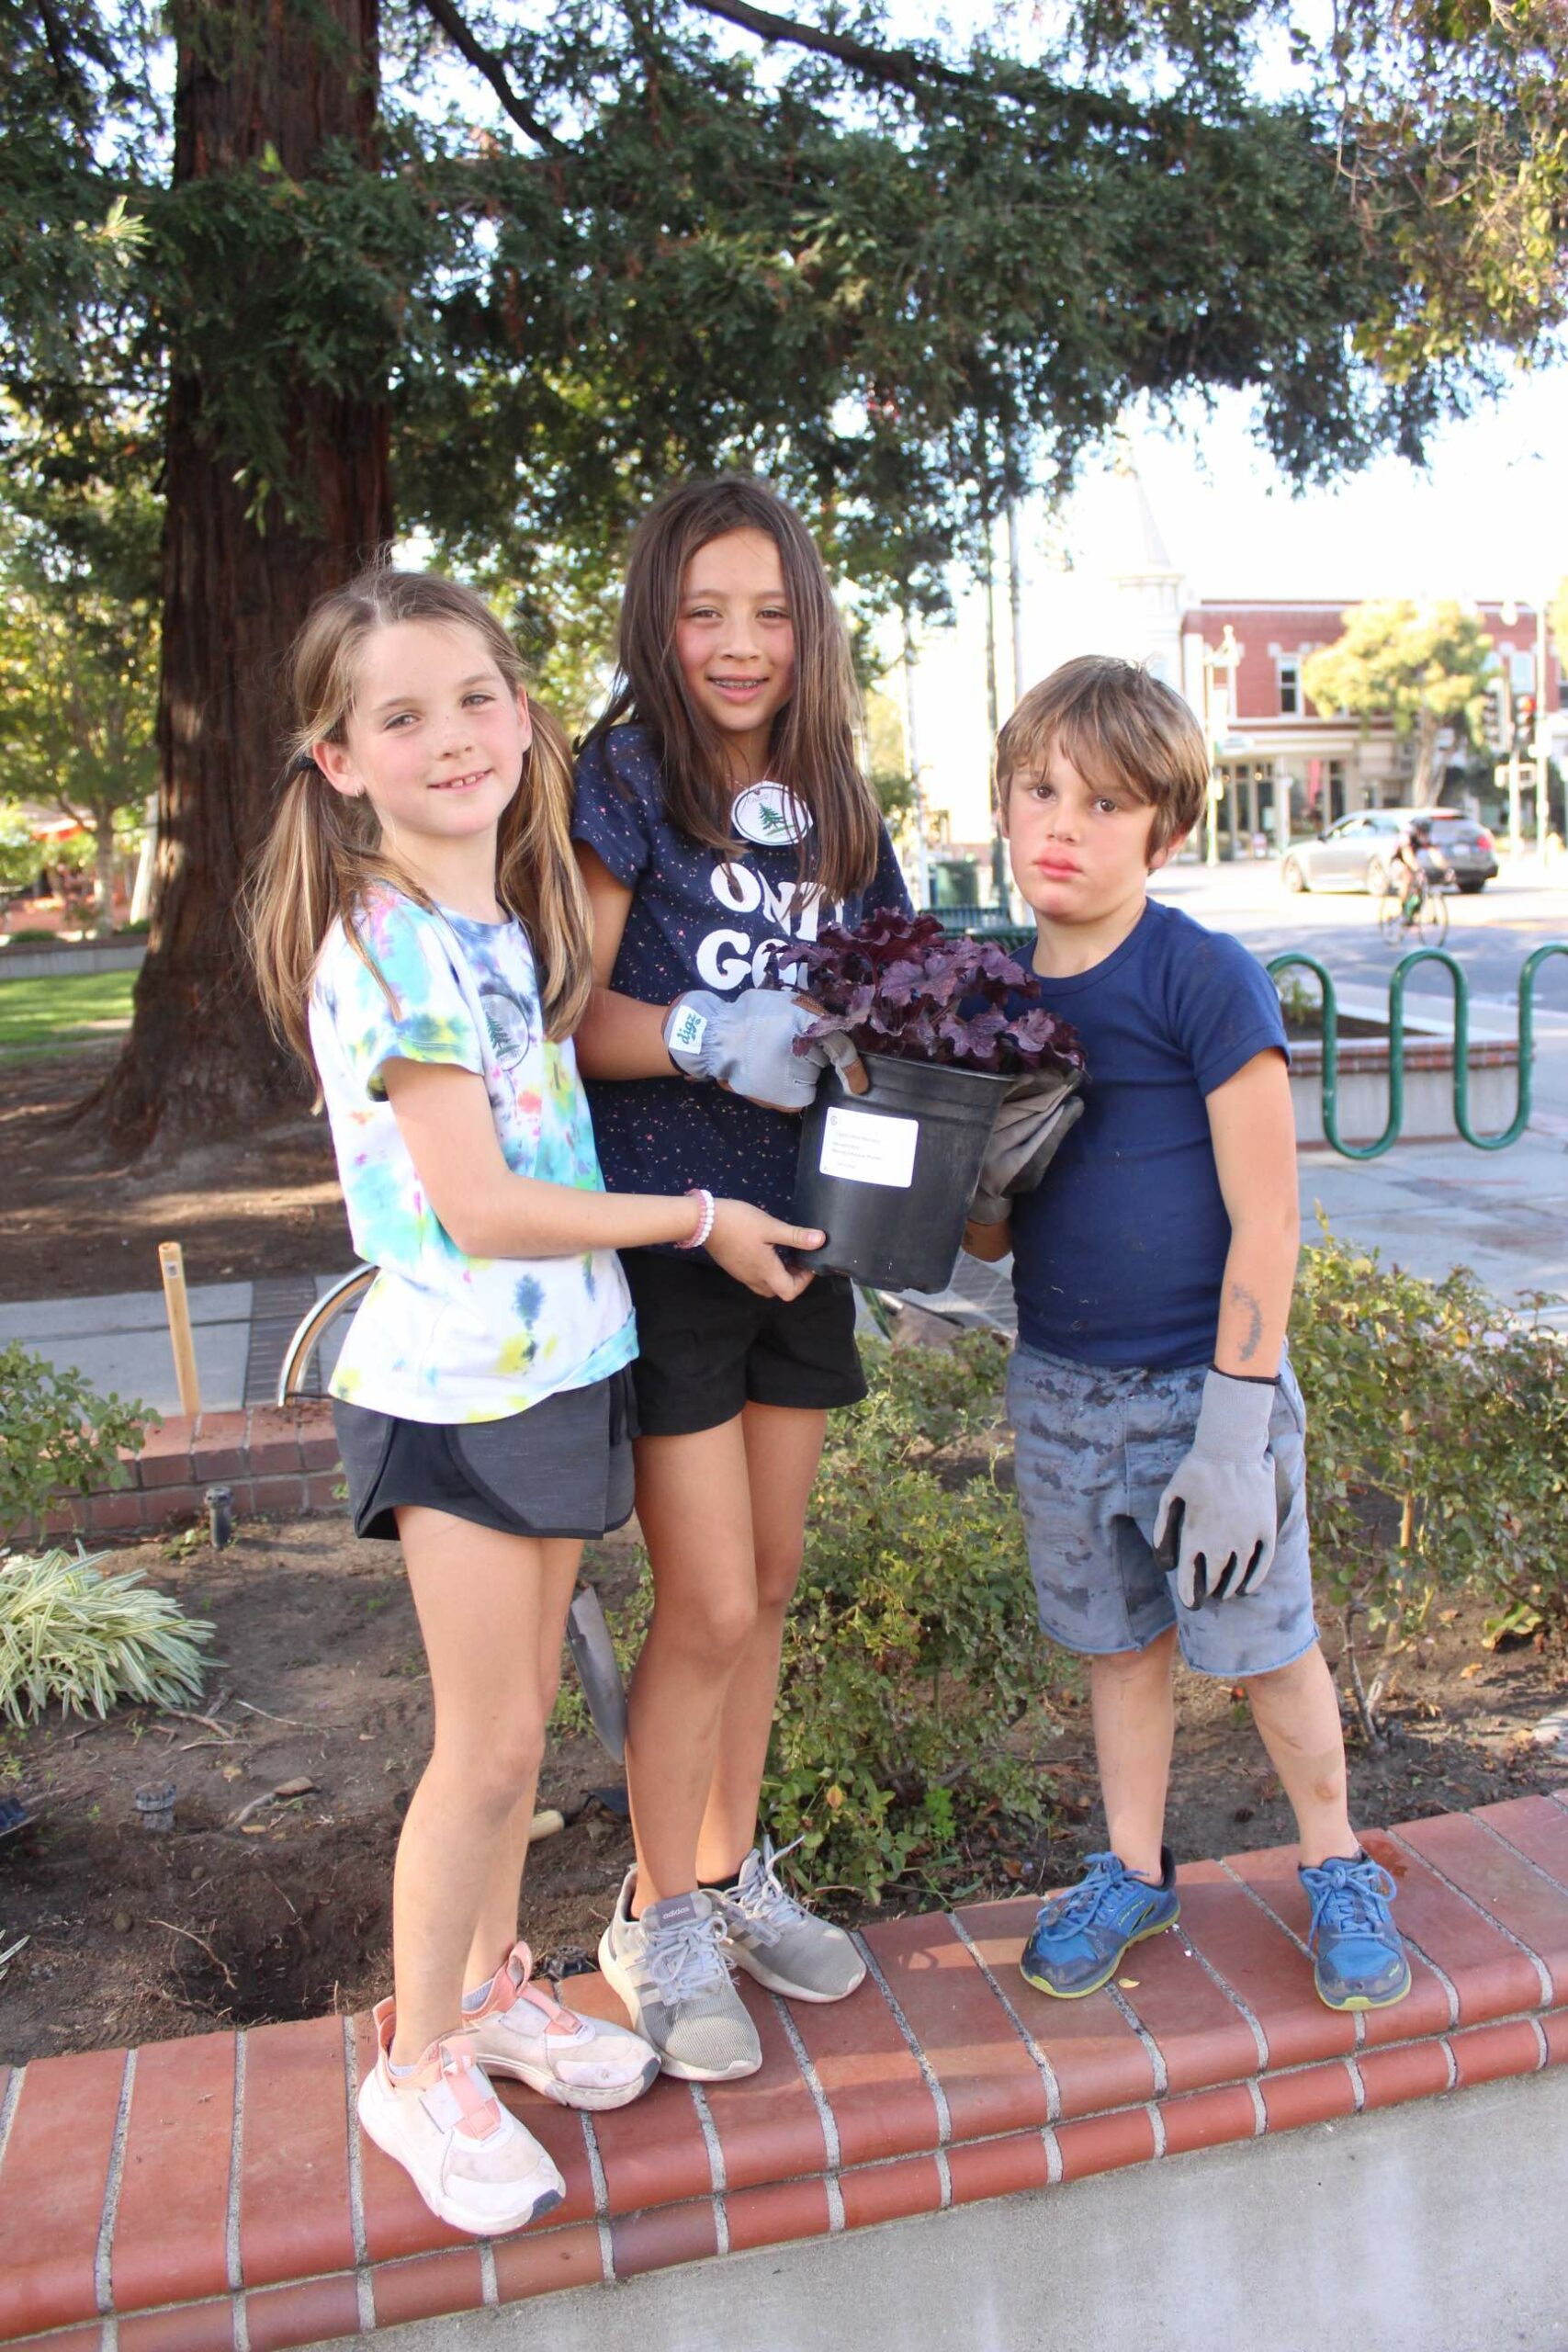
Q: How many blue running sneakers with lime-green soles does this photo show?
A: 2